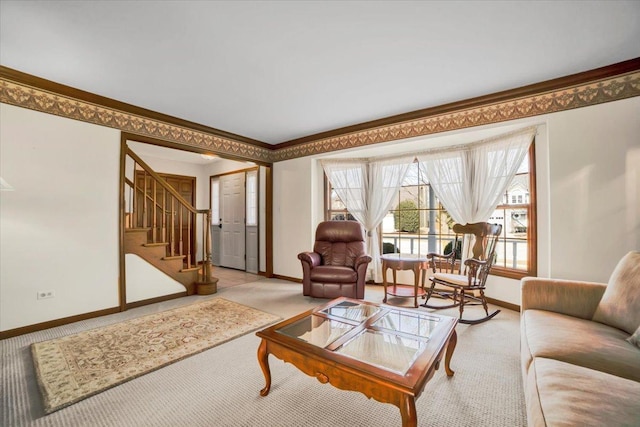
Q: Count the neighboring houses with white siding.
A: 1